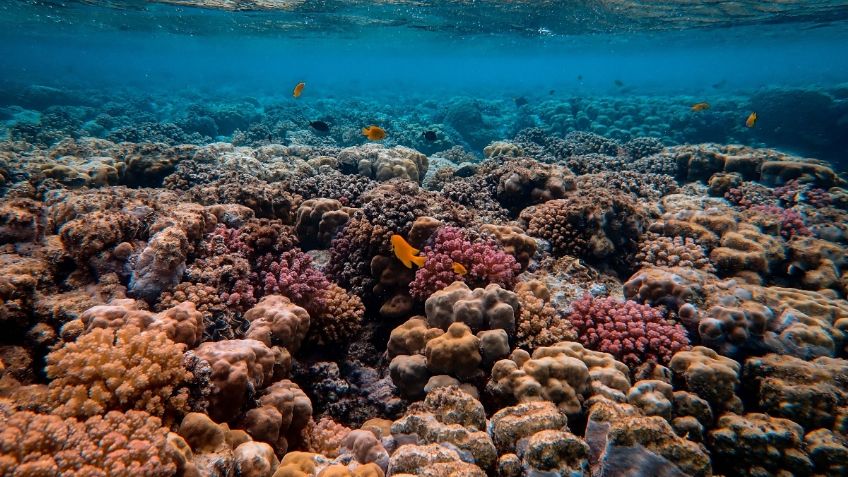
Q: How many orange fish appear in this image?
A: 6